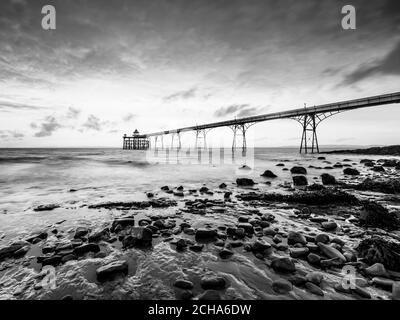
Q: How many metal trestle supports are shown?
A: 5